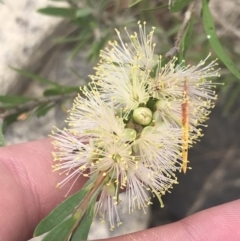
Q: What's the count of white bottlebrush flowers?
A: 1